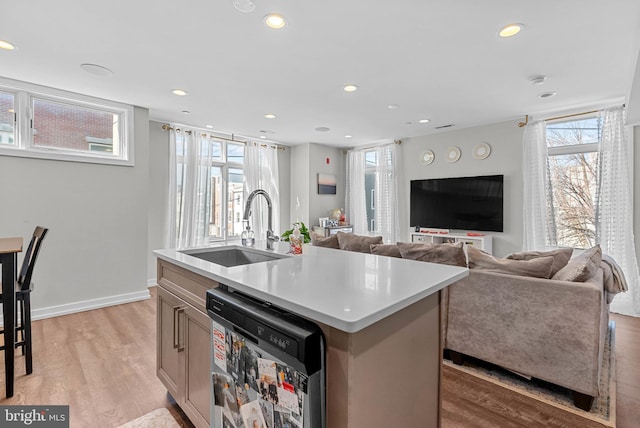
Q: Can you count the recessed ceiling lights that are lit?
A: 10